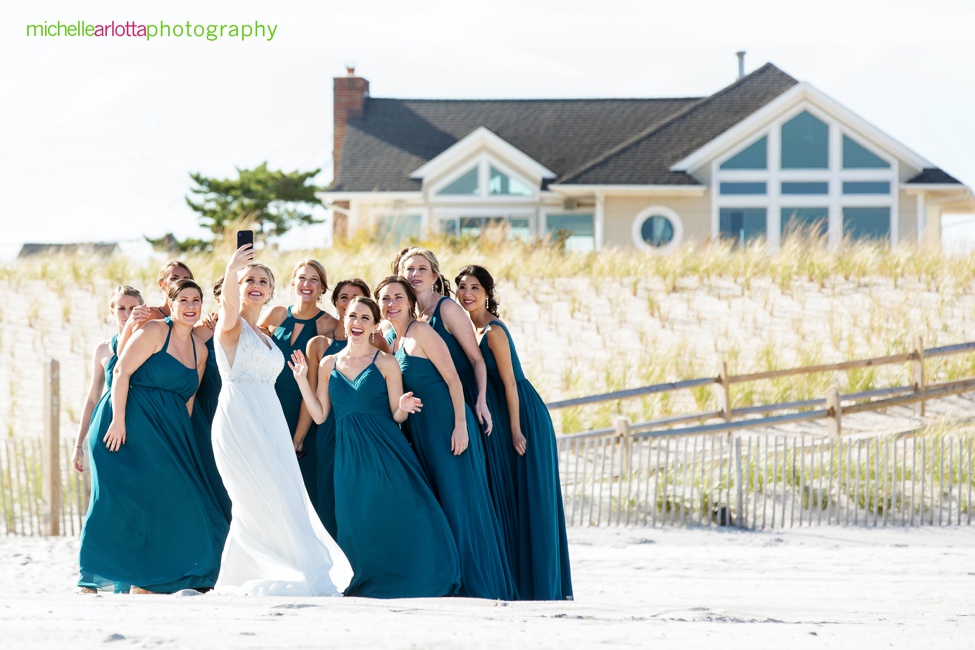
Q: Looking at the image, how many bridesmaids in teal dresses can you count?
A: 11